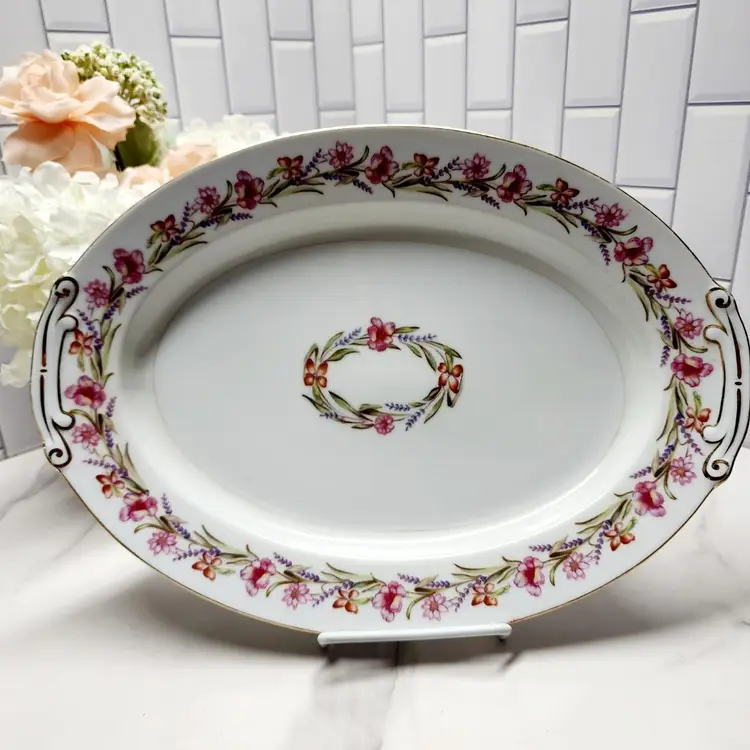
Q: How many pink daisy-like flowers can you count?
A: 13